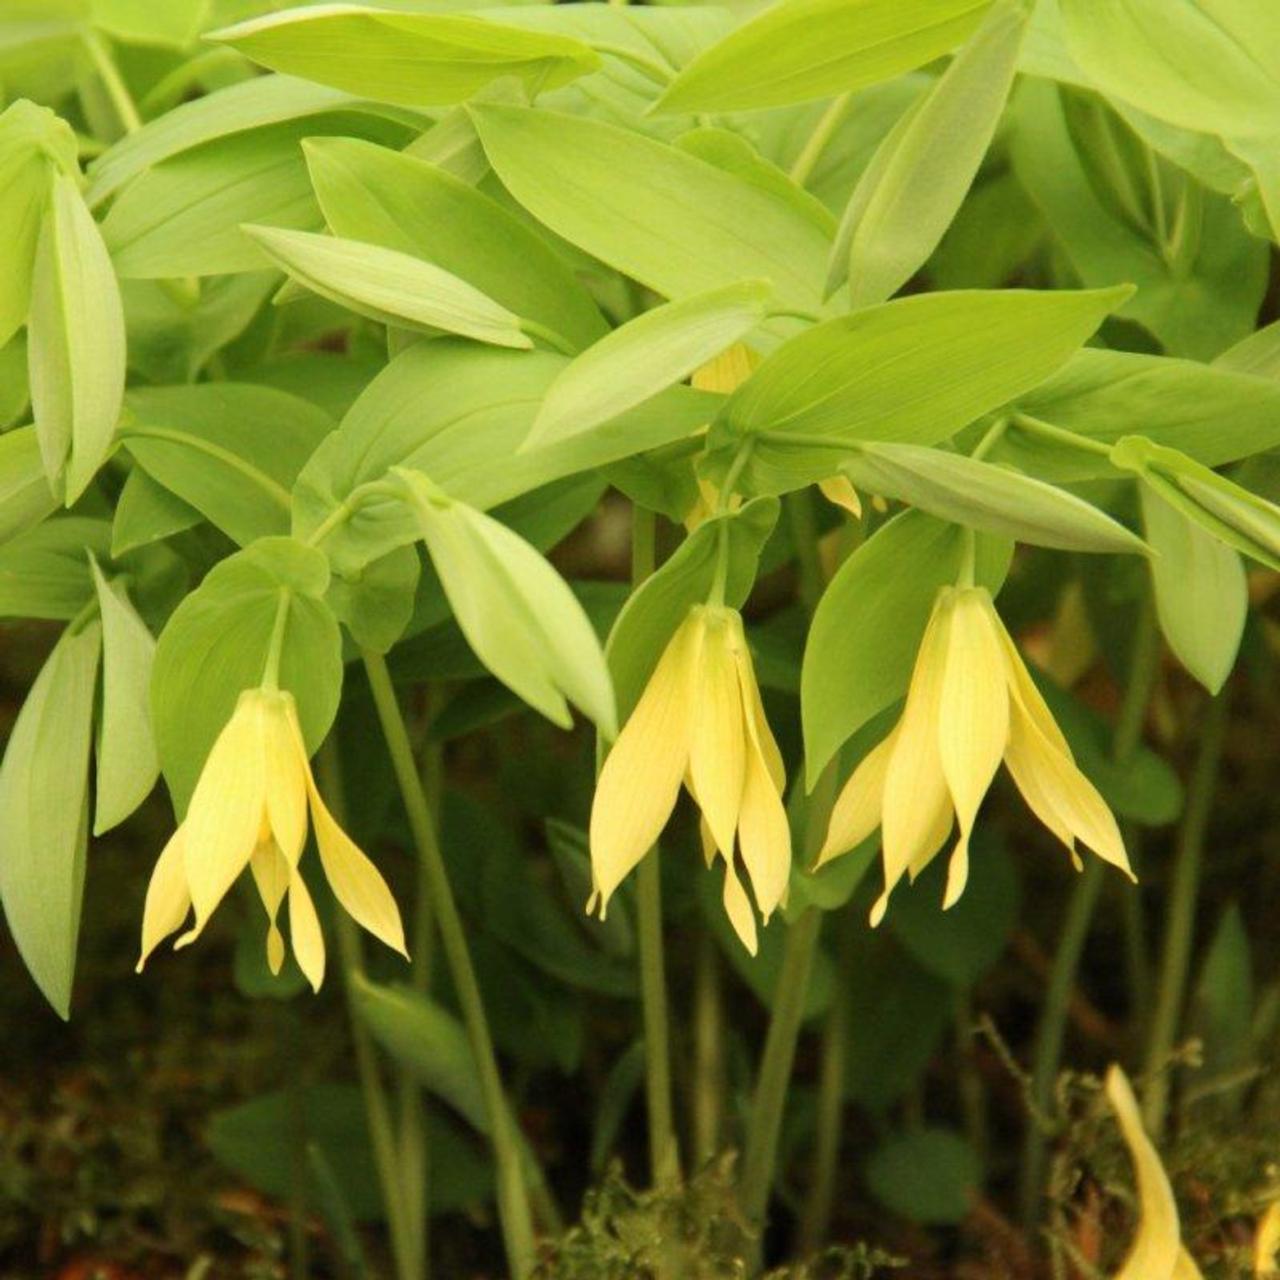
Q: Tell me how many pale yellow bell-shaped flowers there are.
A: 3